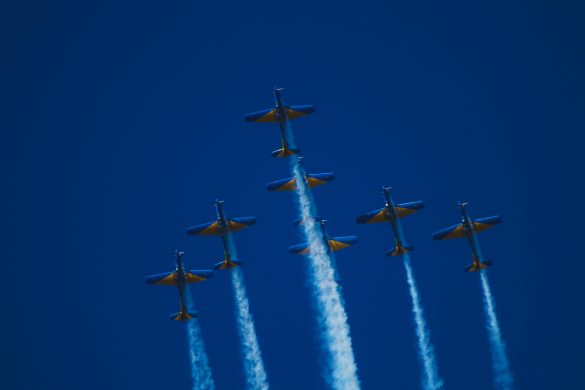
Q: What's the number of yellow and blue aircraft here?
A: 7